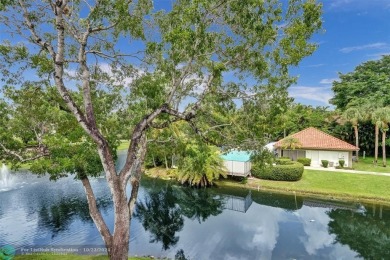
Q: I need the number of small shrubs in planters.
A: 2